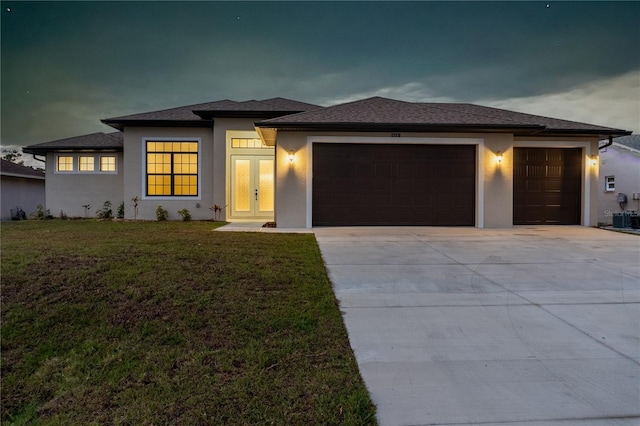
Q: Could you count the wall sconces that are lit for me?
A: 3